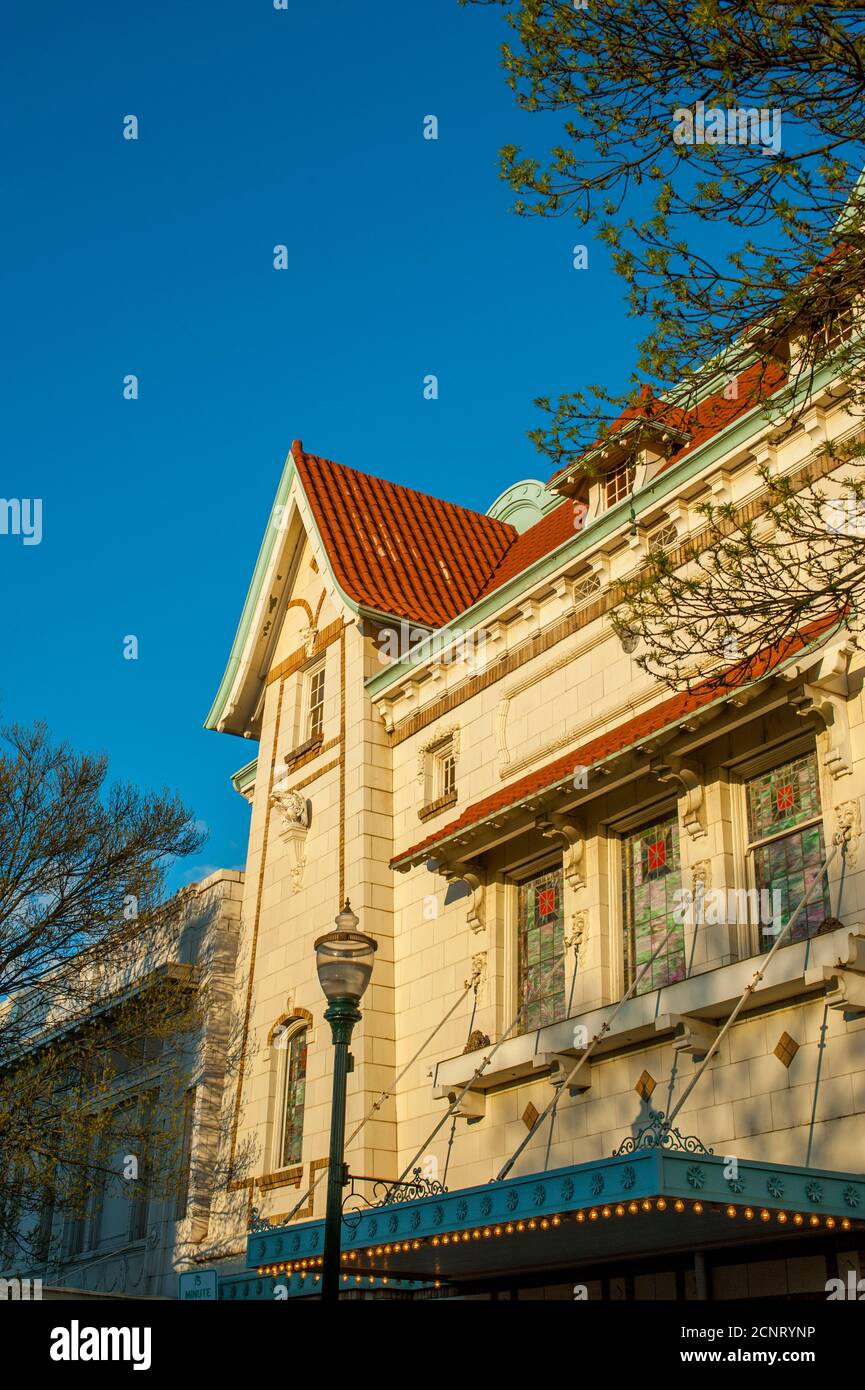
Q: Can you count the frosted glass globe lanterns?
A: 1